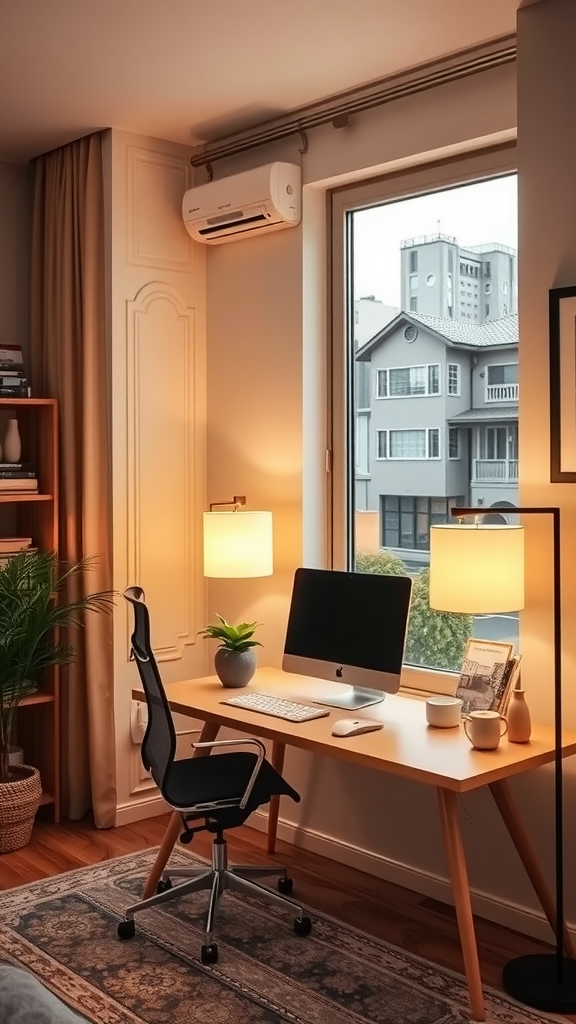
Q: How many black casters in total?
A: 5